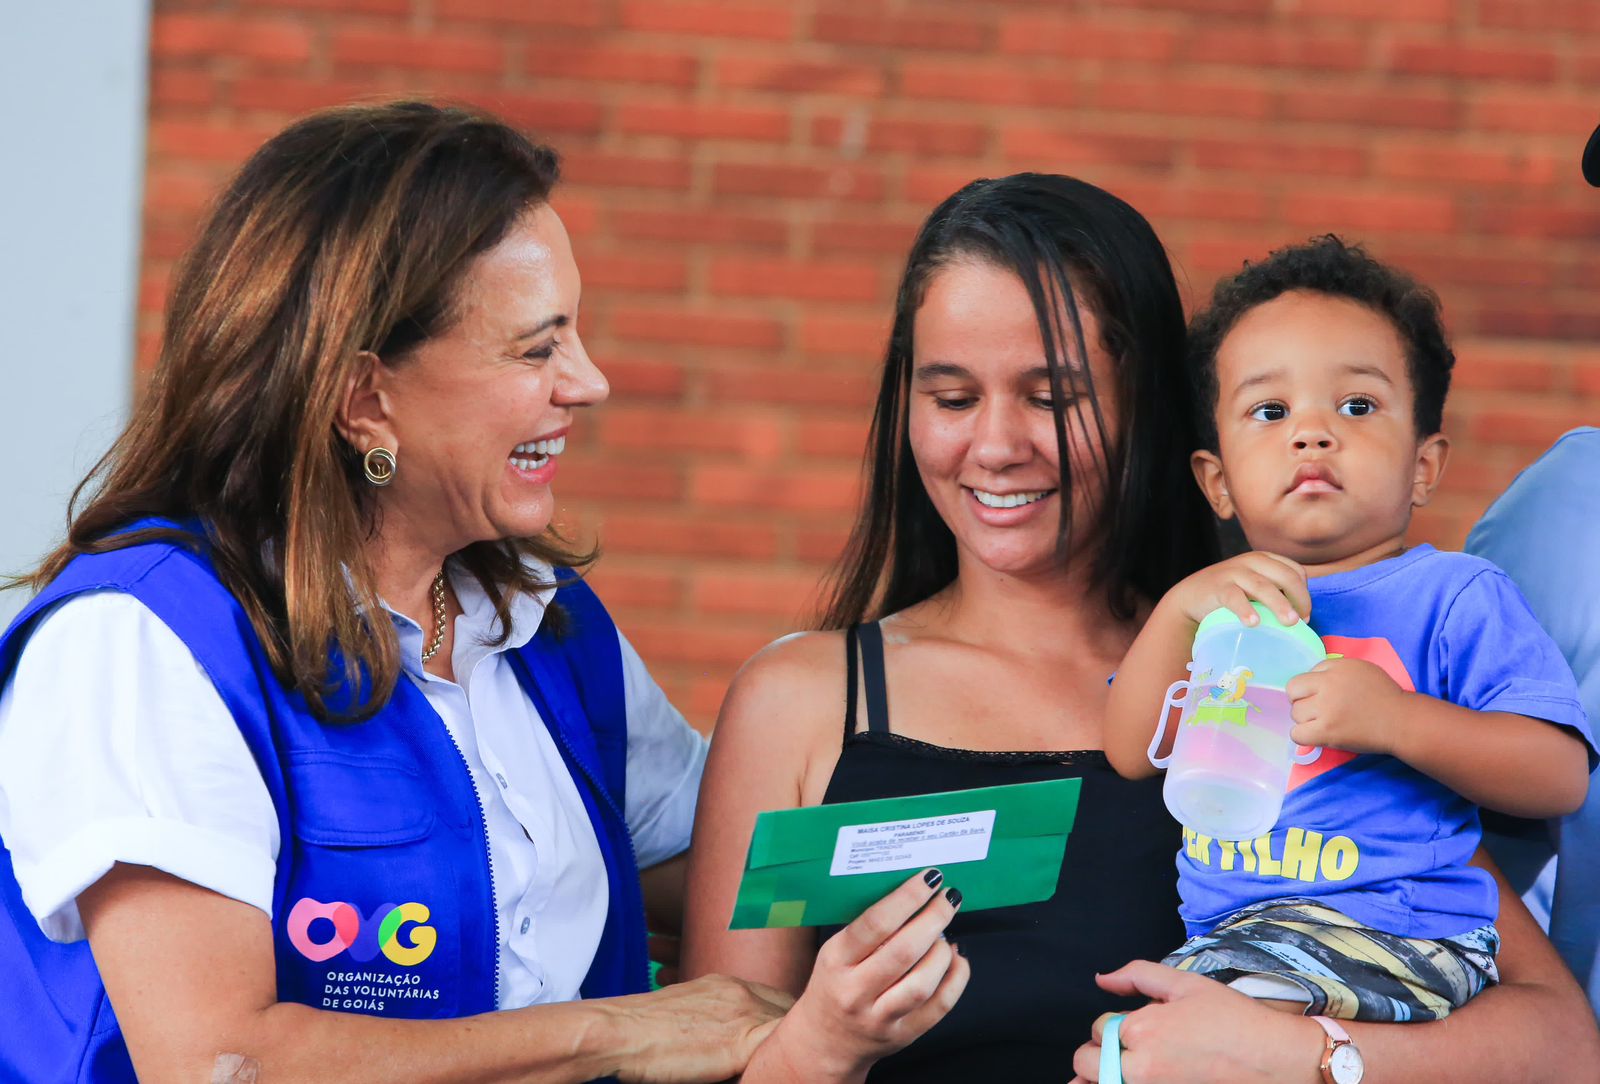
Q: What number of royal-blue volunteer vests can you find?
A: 1